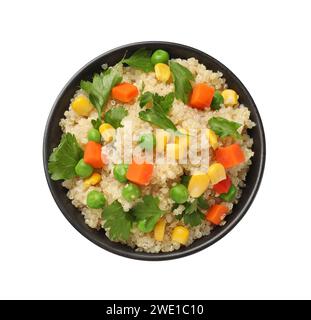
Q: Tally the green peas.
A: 11